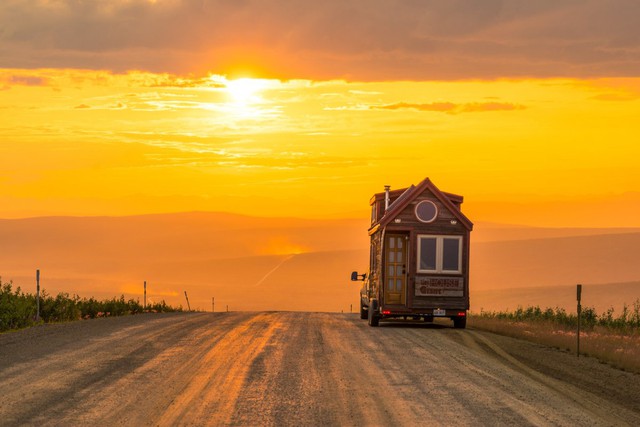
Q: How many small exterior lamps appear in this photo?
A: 2